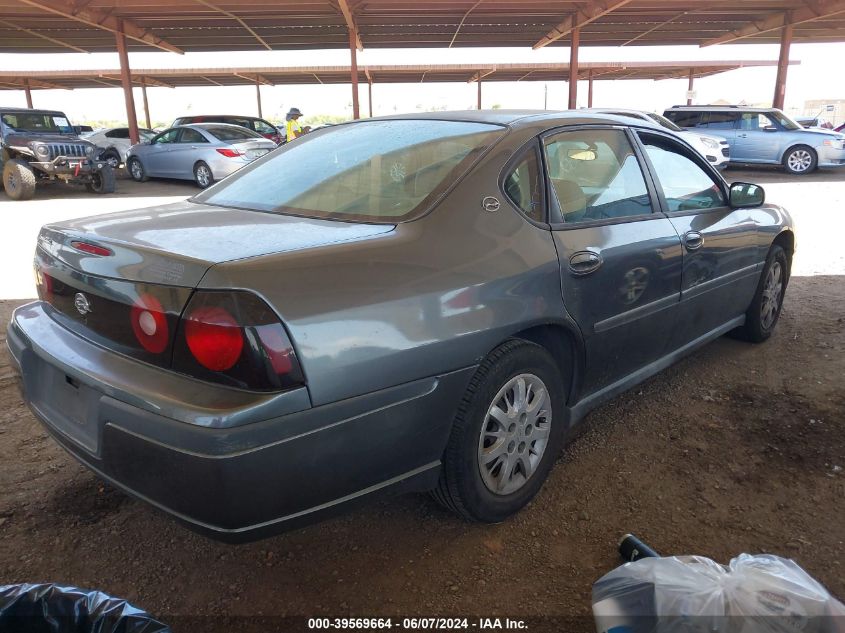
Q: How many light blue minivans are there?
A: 1